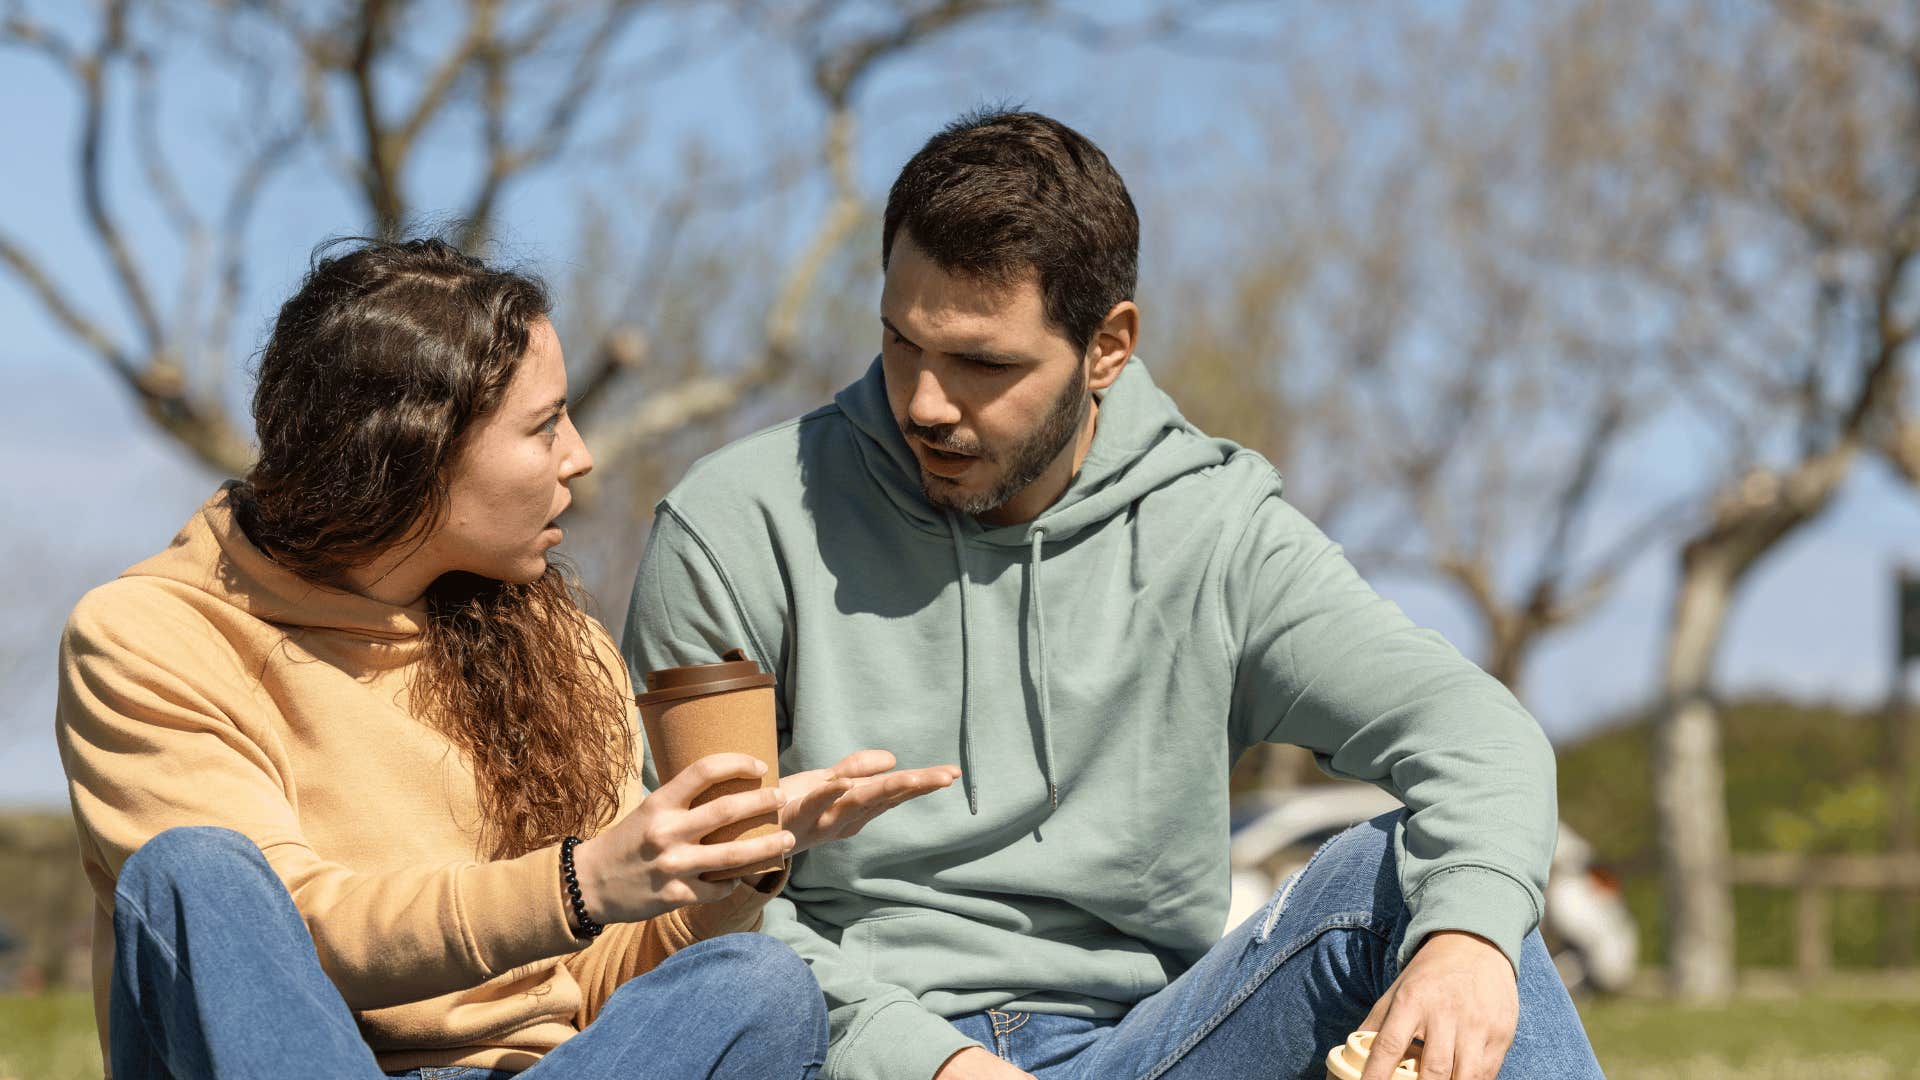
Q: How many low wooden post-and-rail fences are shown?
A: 1